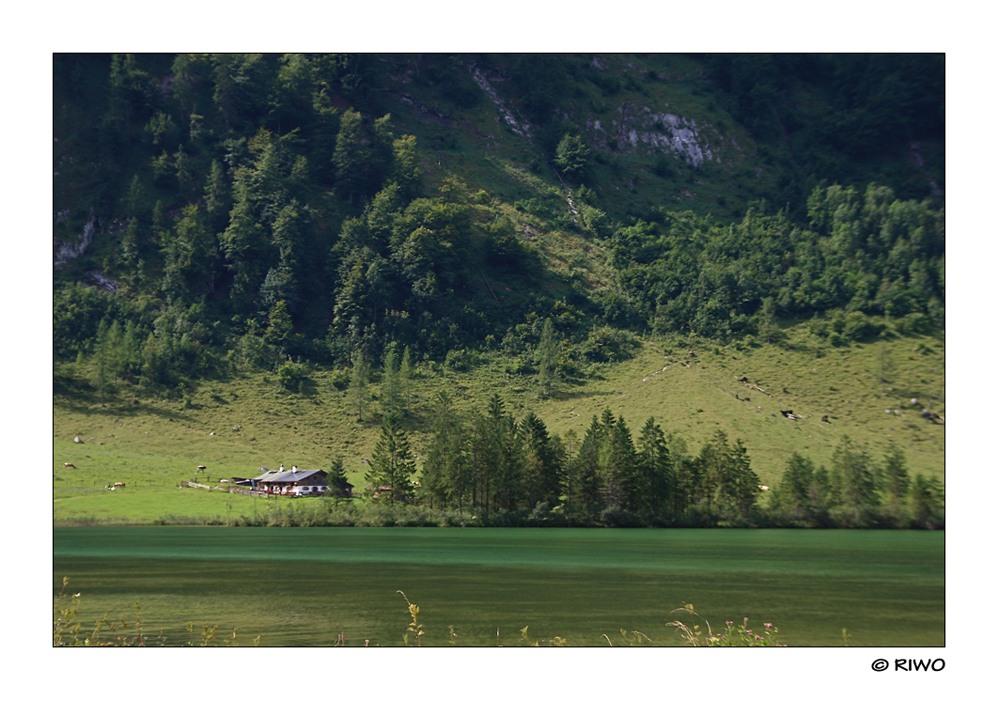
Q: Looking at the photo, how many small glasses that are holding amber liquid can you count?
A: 0